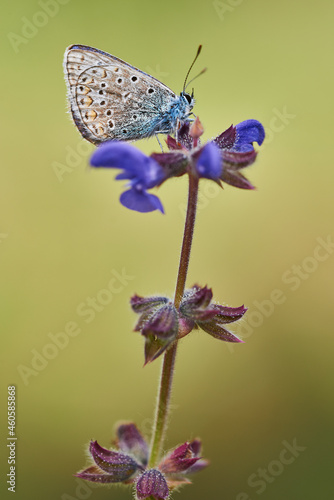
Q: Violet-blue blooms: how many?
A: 3